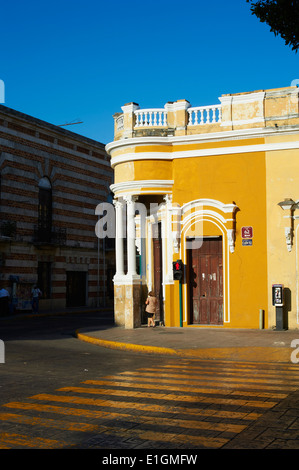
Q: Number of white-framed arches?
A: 1